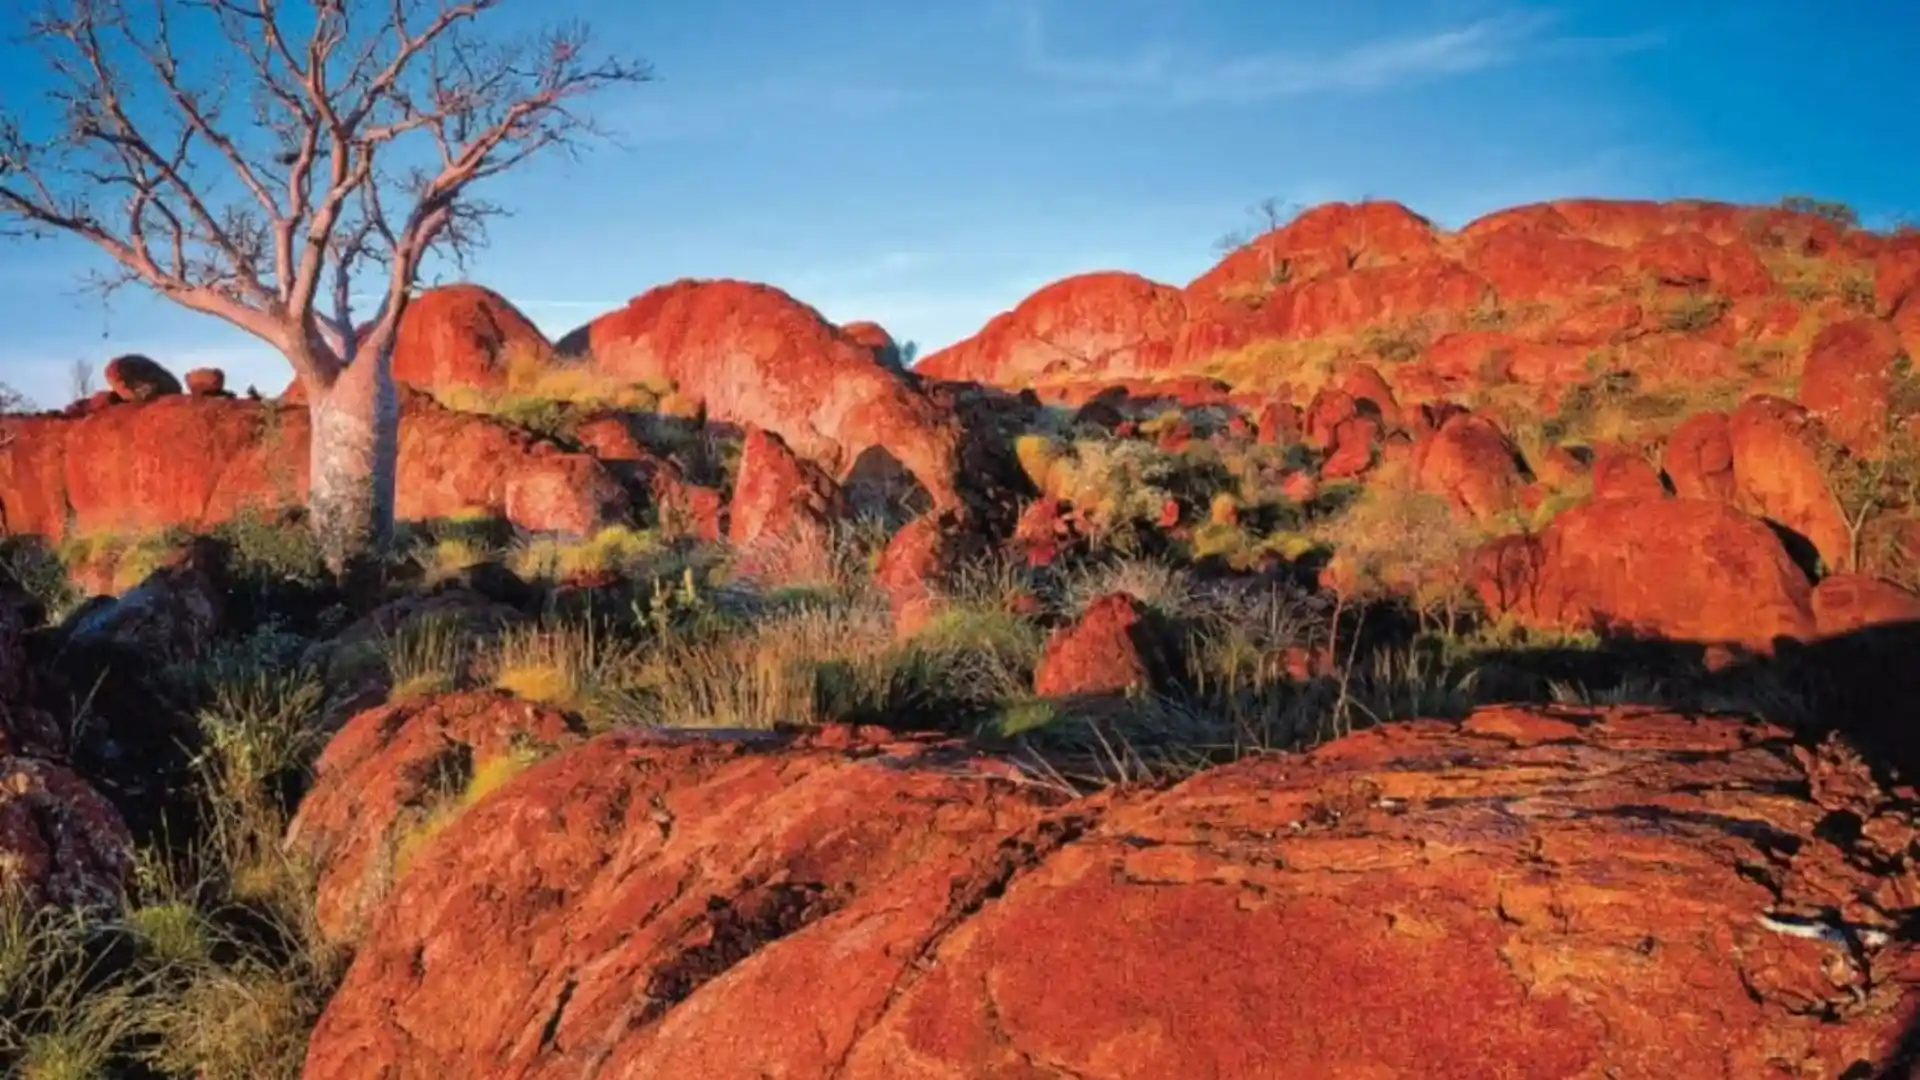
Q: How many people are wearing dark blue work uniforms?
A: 0